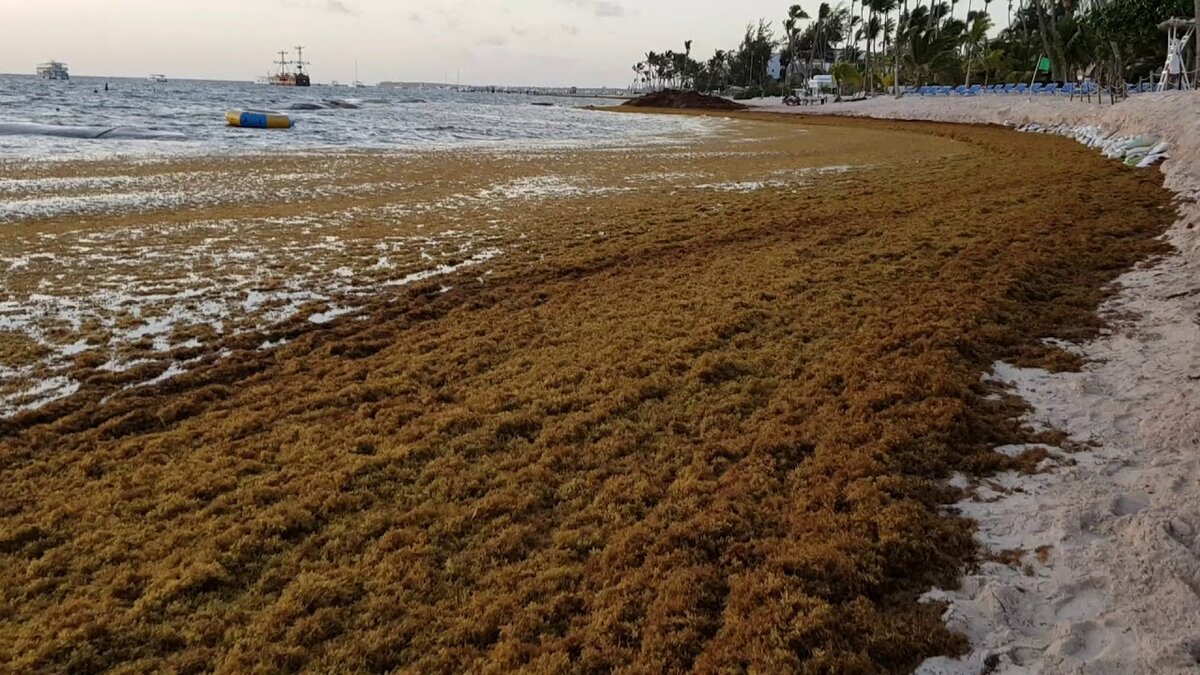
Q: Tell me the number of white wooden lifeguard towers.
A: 1